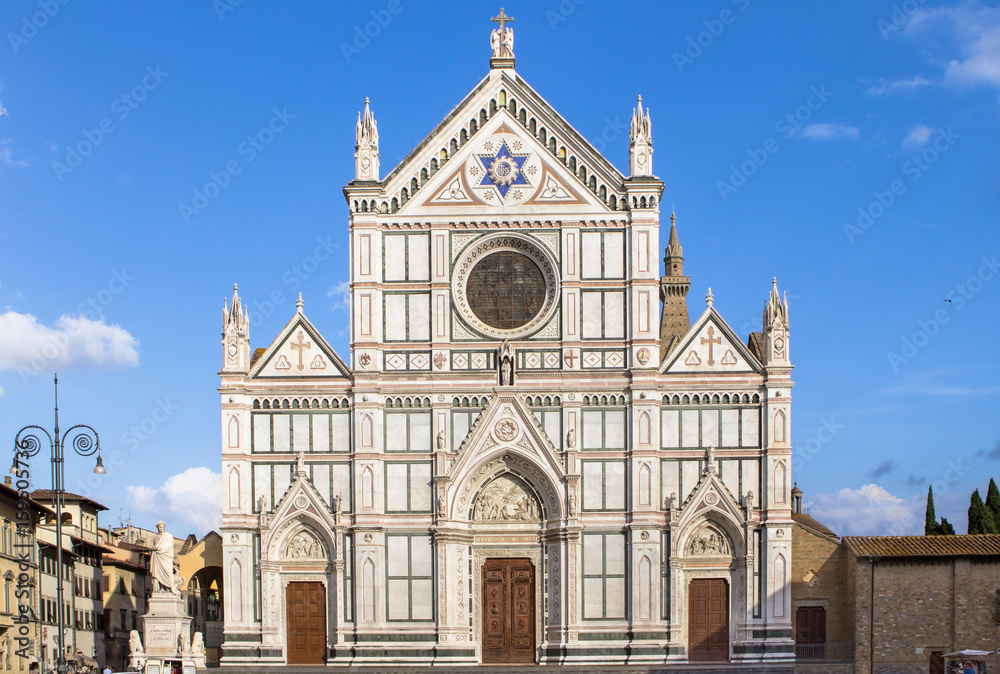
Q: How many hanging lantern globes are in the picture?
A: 2